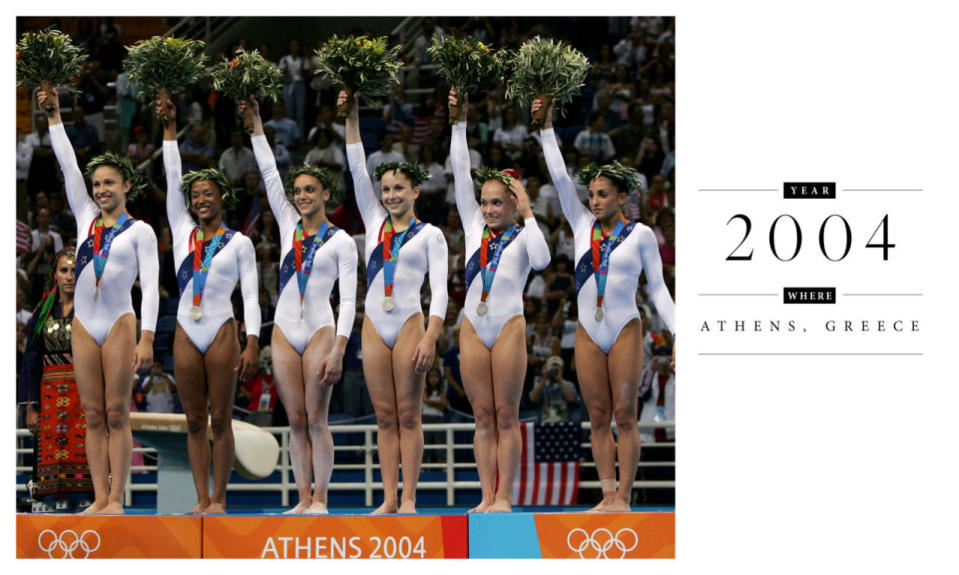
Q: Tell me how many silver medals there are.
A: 6